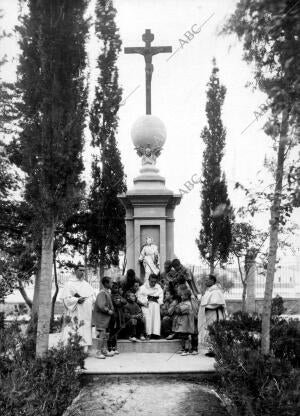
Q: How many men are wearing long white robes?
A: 3